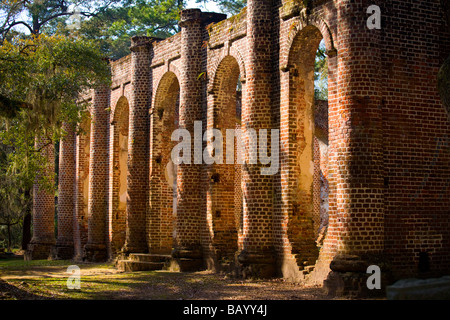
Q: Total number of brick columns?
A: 7